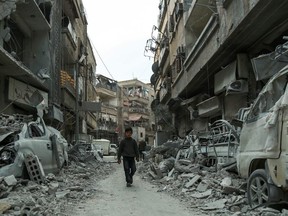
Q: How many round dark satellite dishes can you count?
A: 3